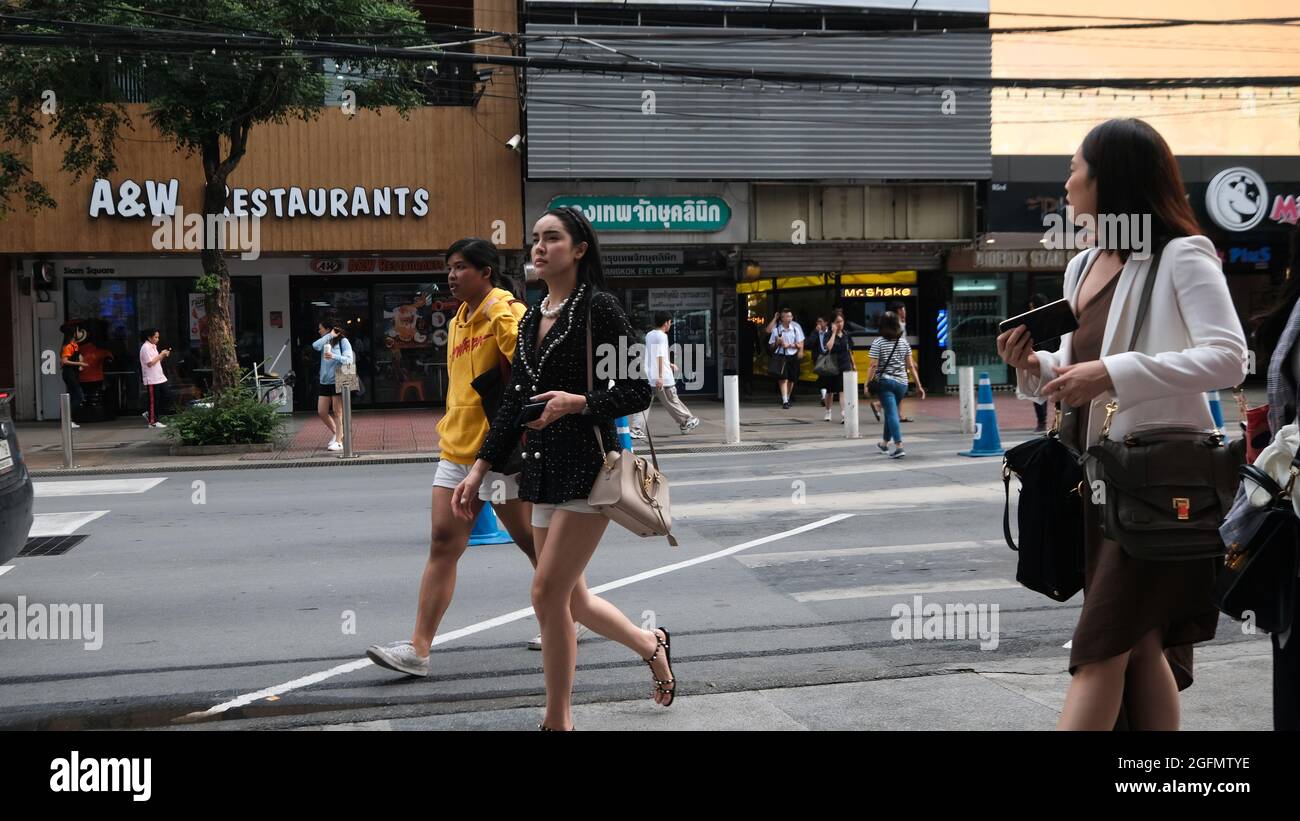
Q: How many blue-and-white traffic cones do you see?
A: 4